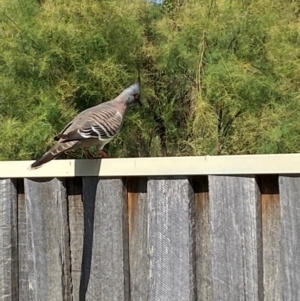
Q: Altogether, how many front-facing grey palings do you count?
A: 6